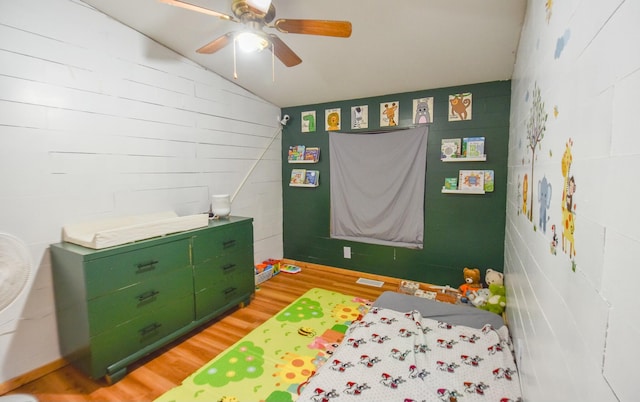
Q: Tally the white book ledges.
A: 4